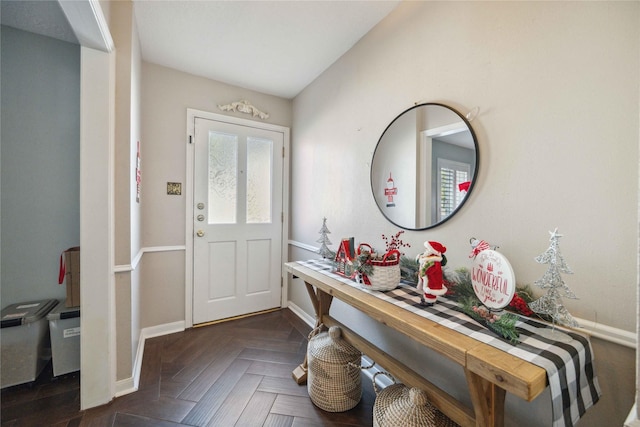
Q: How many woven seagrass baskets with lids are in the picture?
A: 2